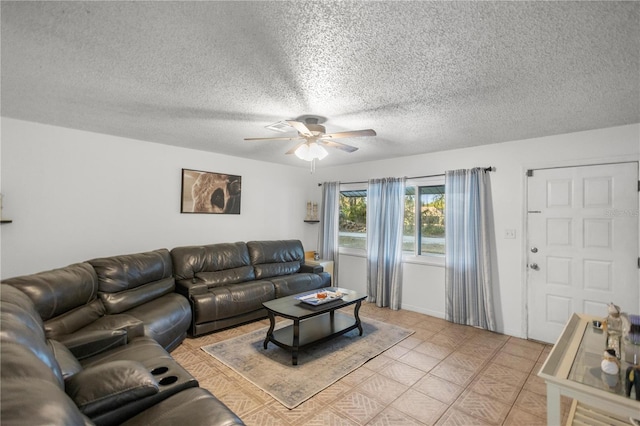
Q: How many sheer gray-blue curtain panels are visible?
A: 3